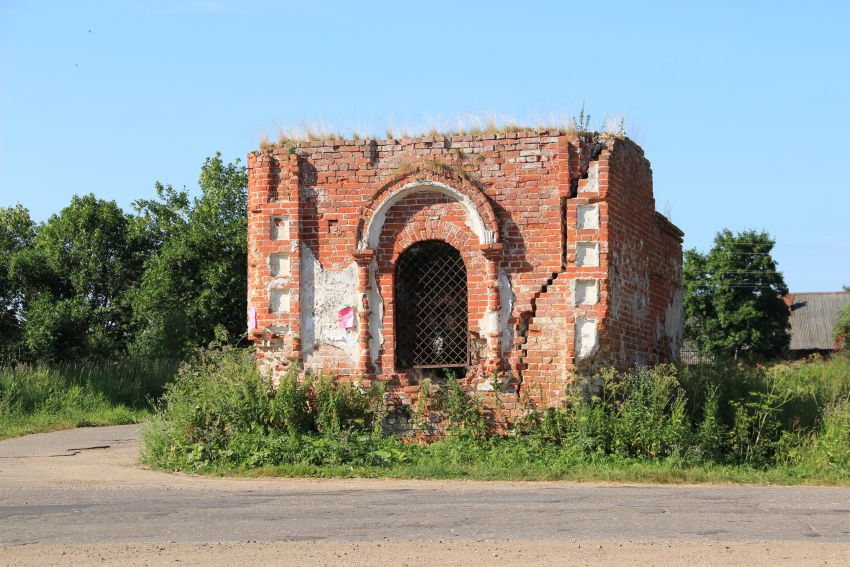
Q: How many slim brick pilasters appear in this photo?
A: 2